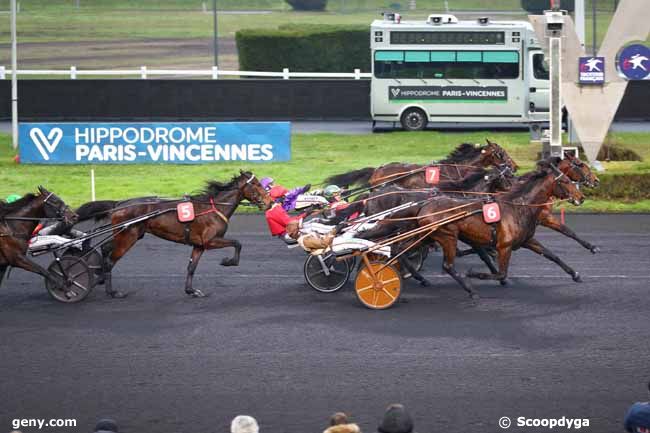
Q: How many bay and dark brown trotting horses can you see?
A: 6